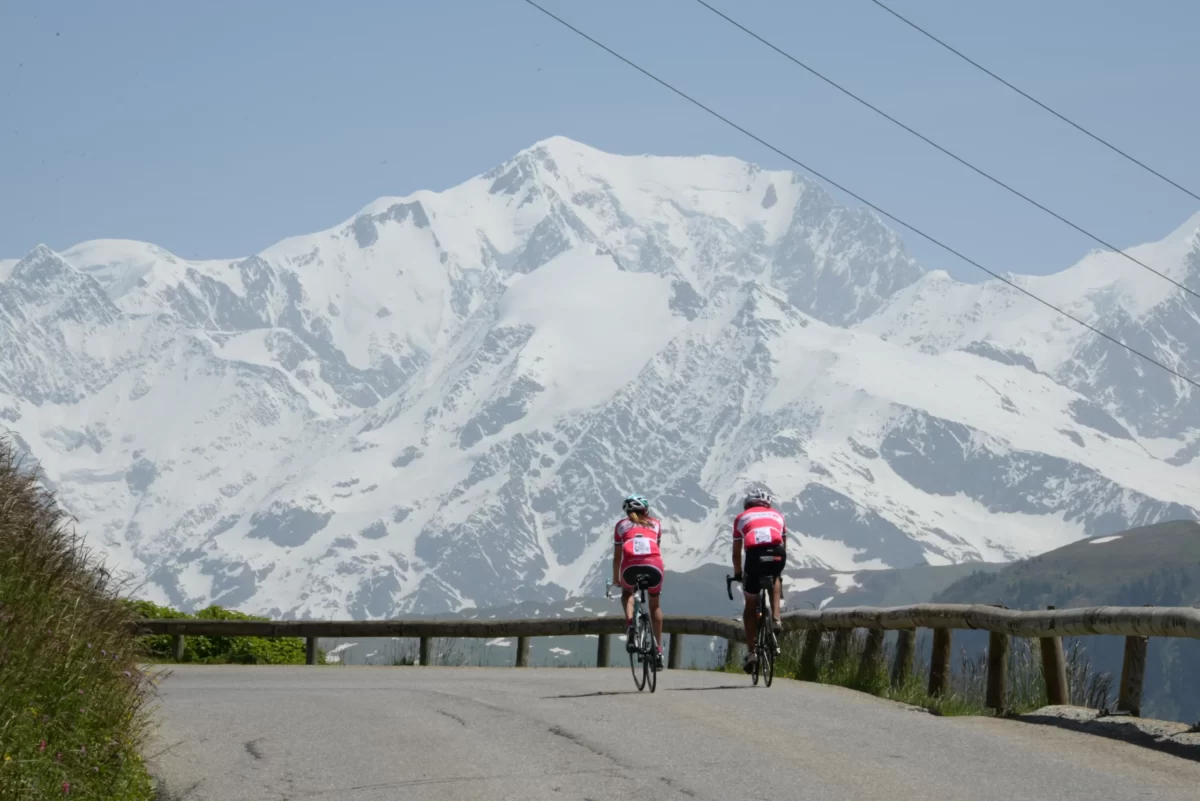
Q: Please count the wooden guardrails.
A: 1